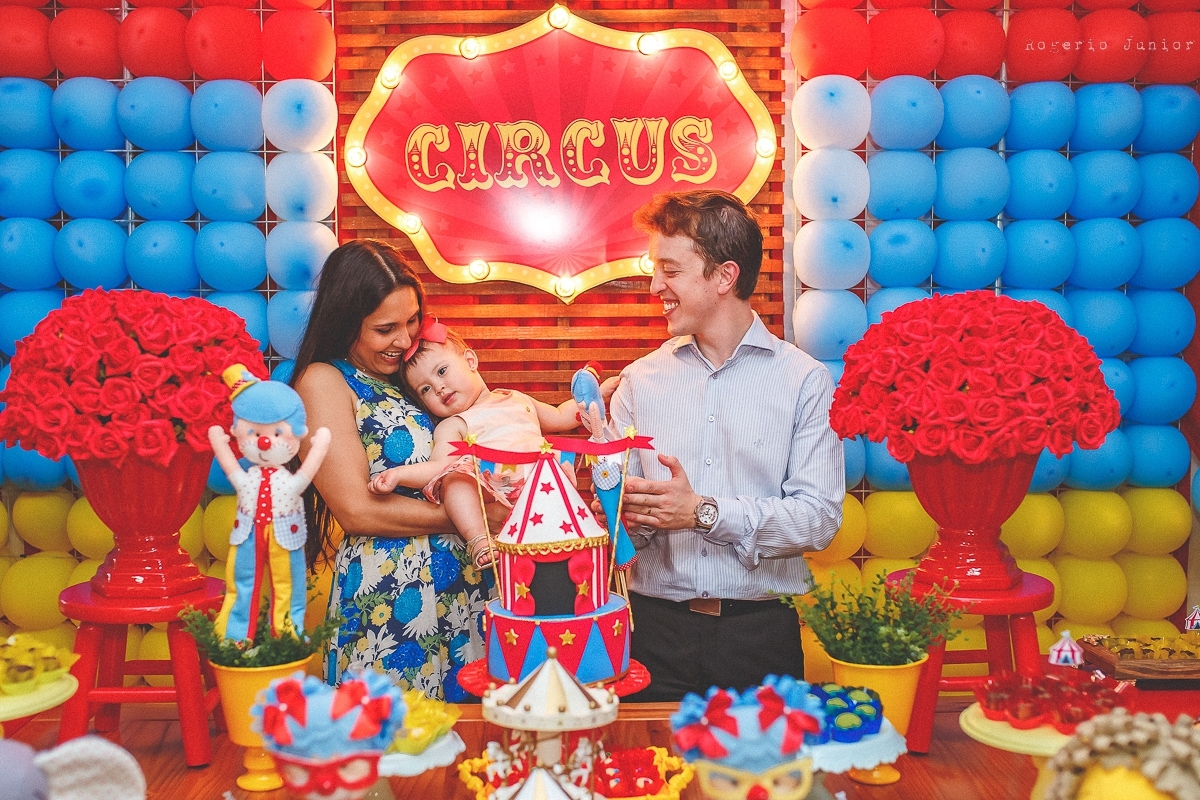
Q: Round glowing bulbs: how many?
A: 11